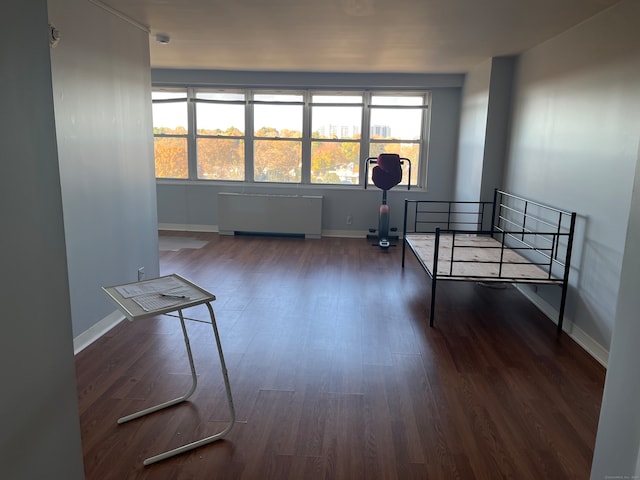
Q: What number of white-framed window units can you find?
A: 5